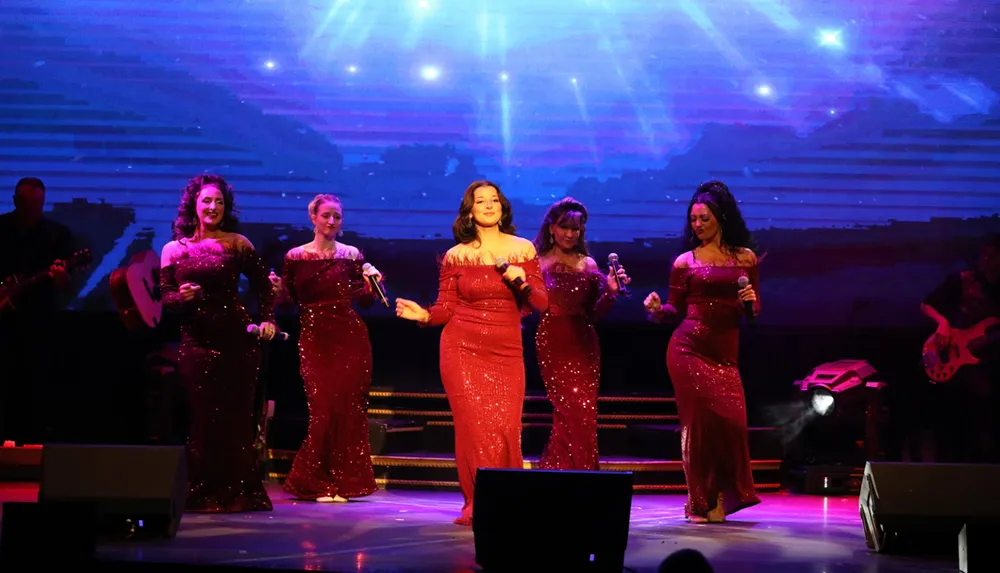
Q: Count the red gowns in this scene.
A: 5